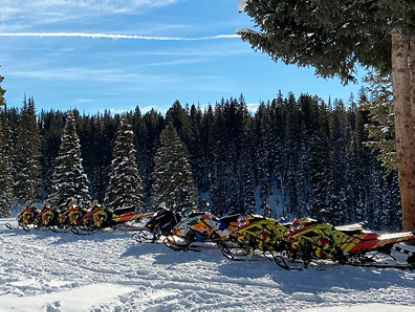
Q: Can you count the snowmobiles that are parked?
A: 8